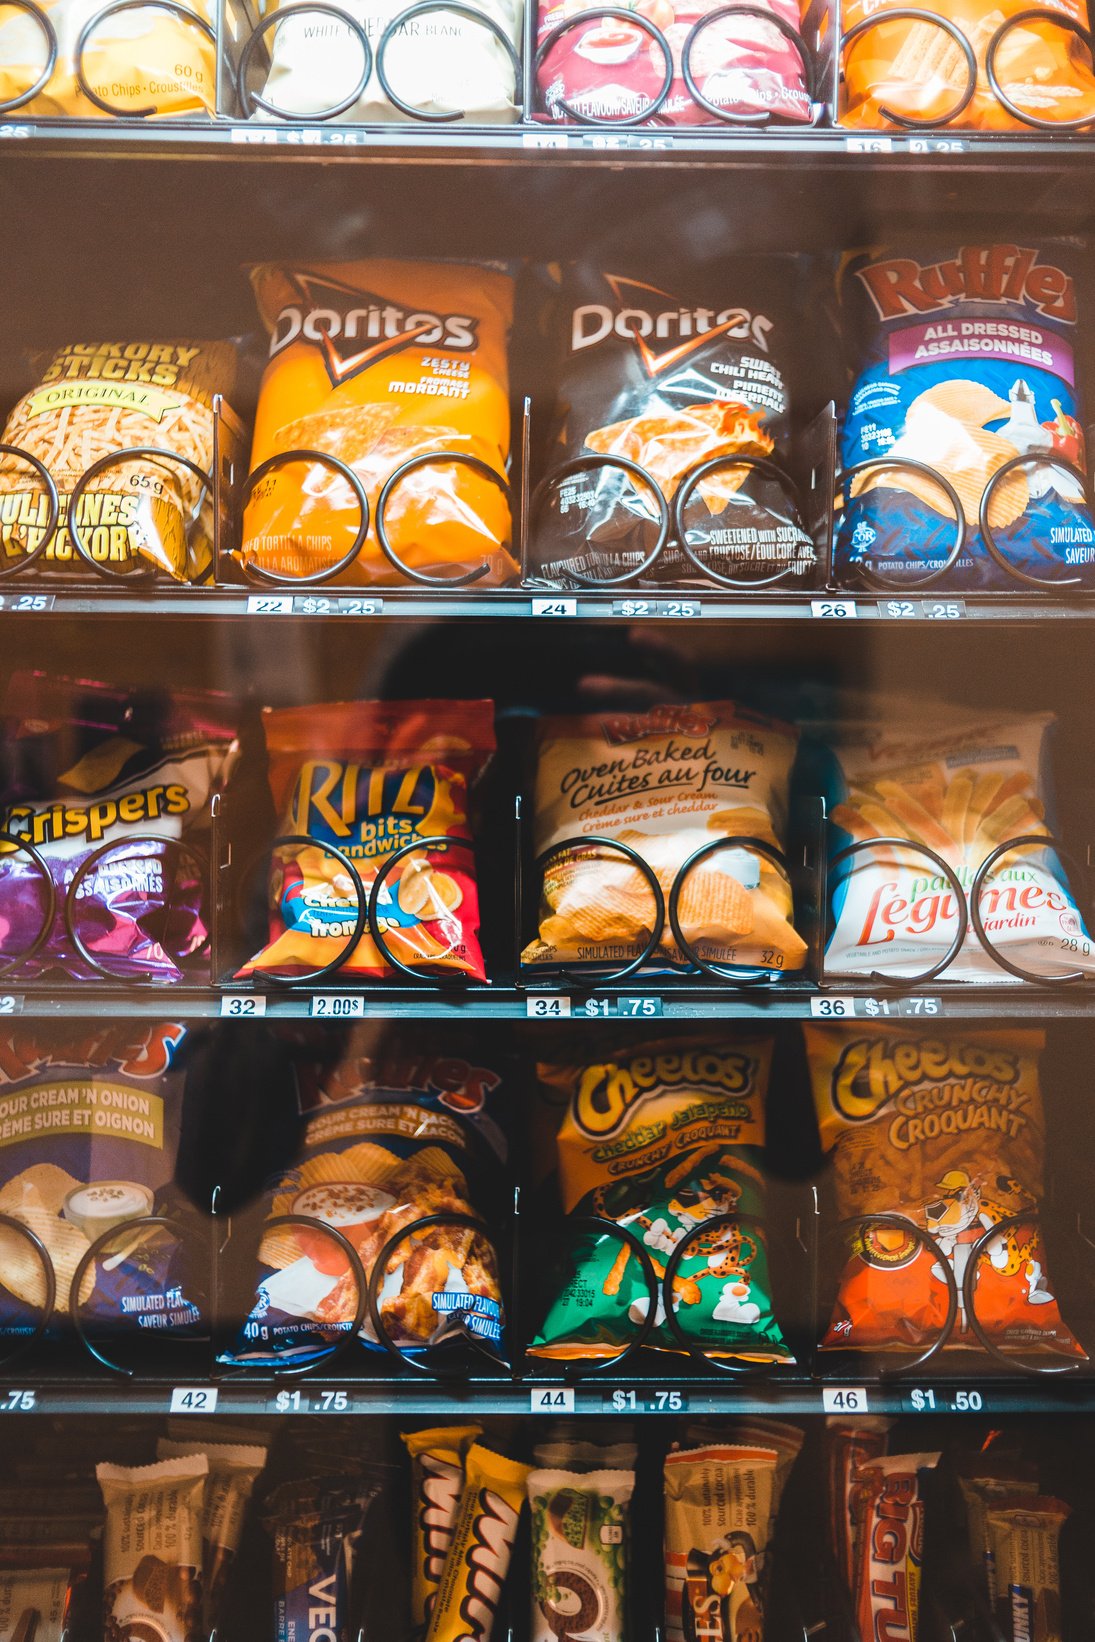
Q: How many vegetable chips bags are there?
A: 1